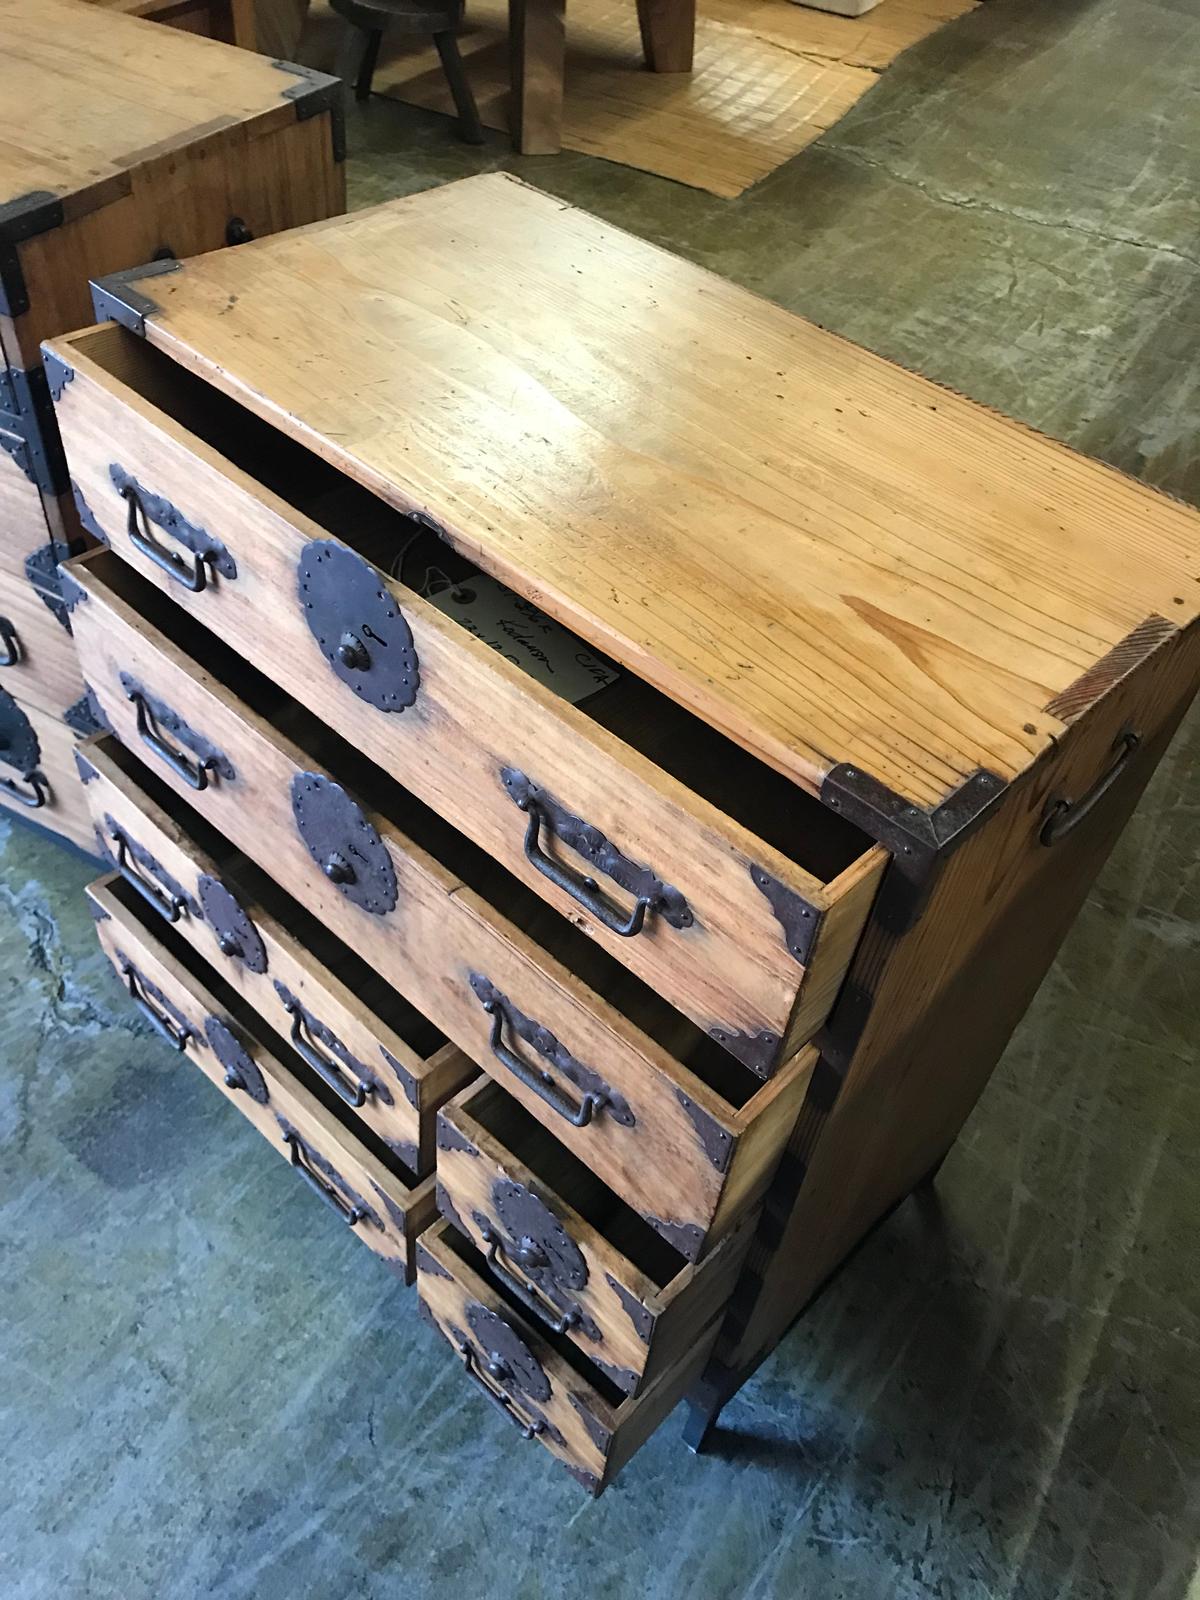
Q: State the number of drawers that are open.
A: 6